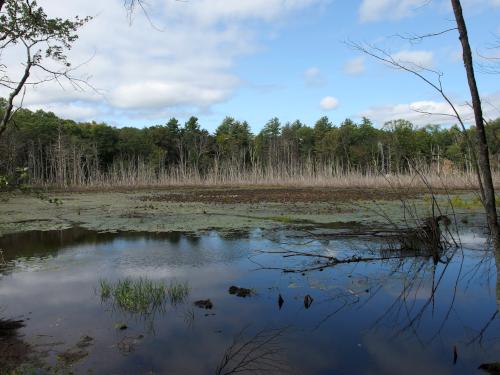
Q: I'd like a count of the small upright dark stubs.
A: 3